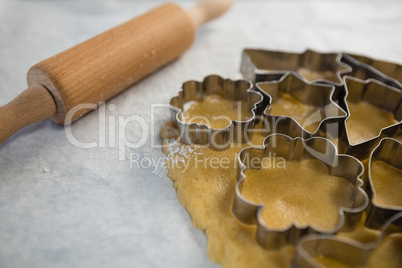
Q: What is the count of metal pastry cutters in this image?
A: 8